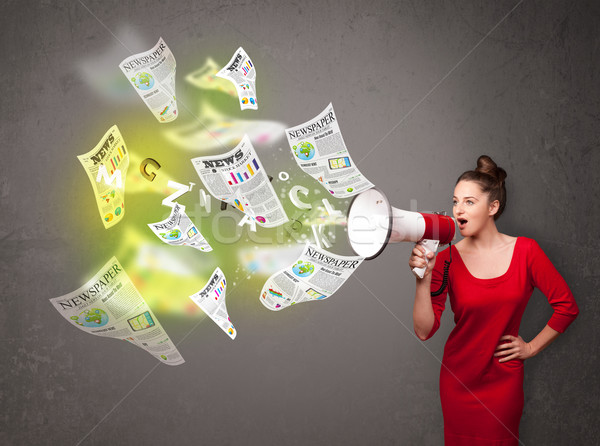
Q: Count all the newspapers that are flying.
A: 9